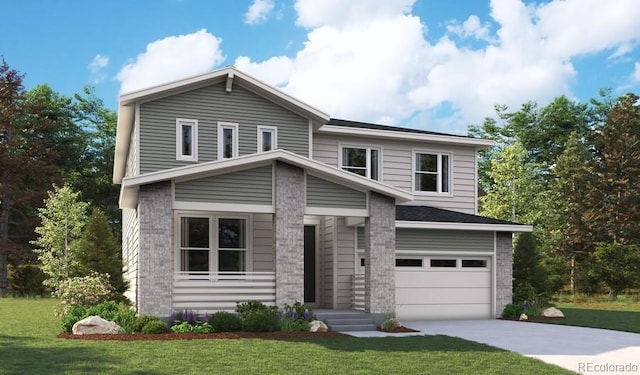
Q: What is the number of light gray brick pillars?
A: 4